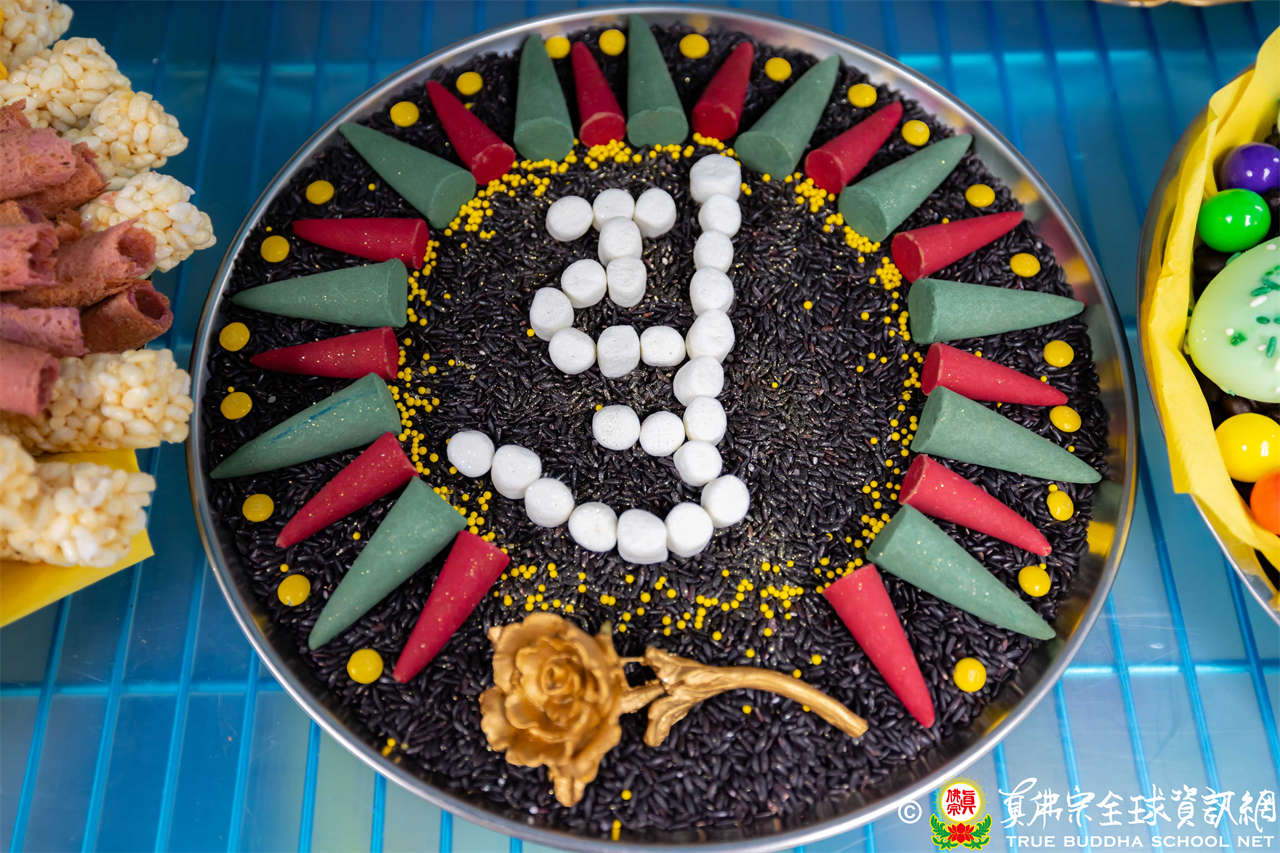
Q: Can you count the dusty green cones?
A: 11